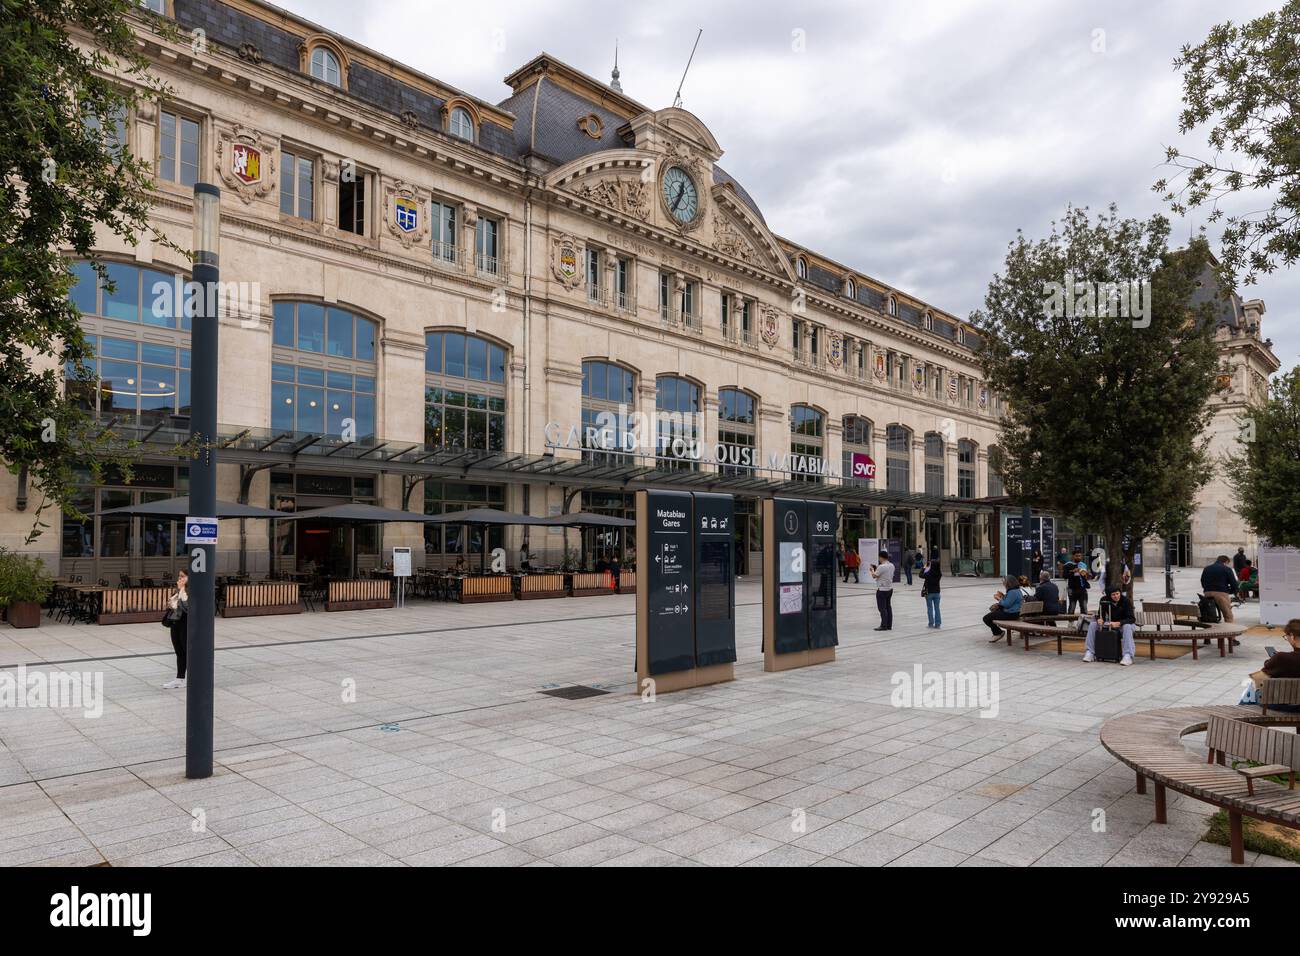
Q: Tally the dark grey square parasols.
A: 4